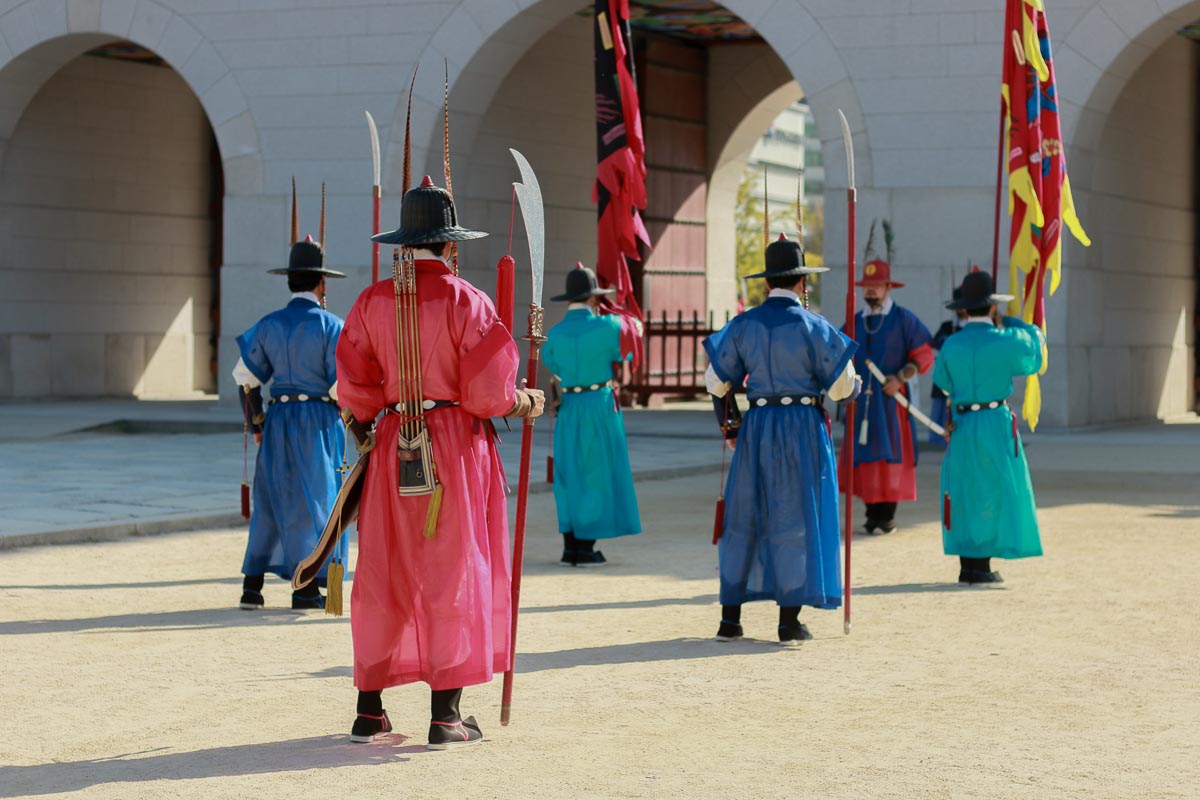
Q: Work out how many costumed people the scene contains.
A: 7